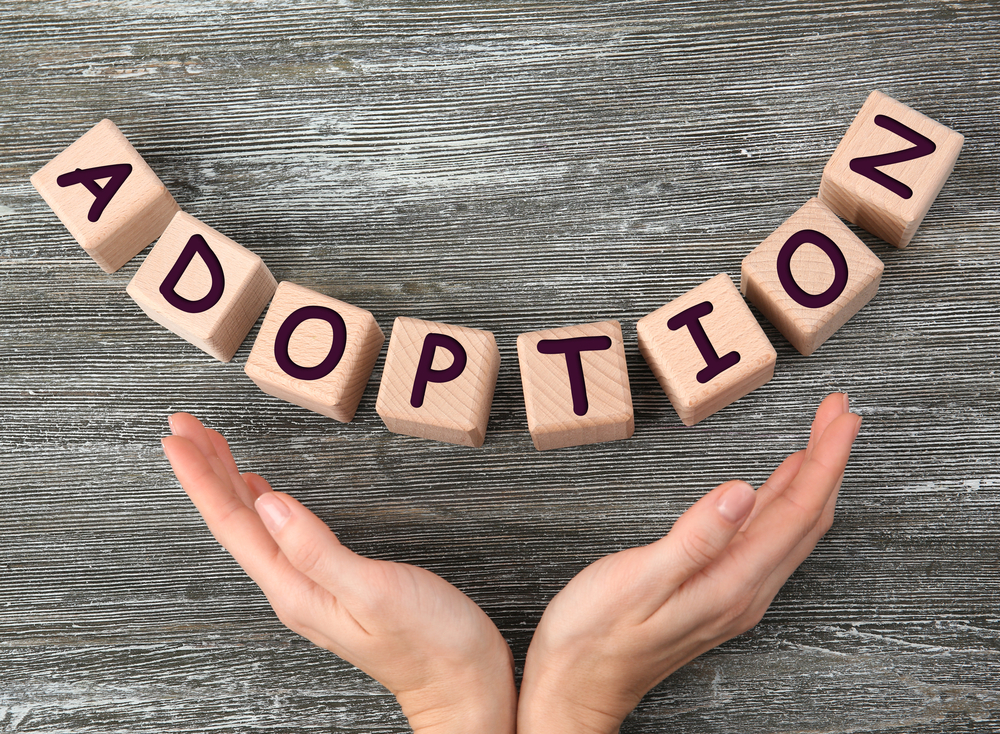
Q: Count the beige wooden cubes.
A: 8